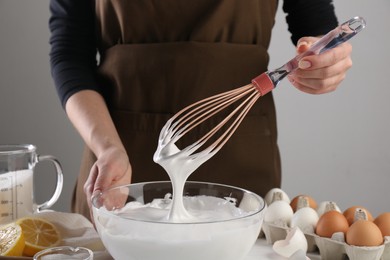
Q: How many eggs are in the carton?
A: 9